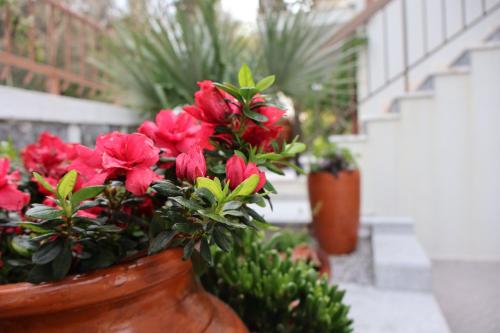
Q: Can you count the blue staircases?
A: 0